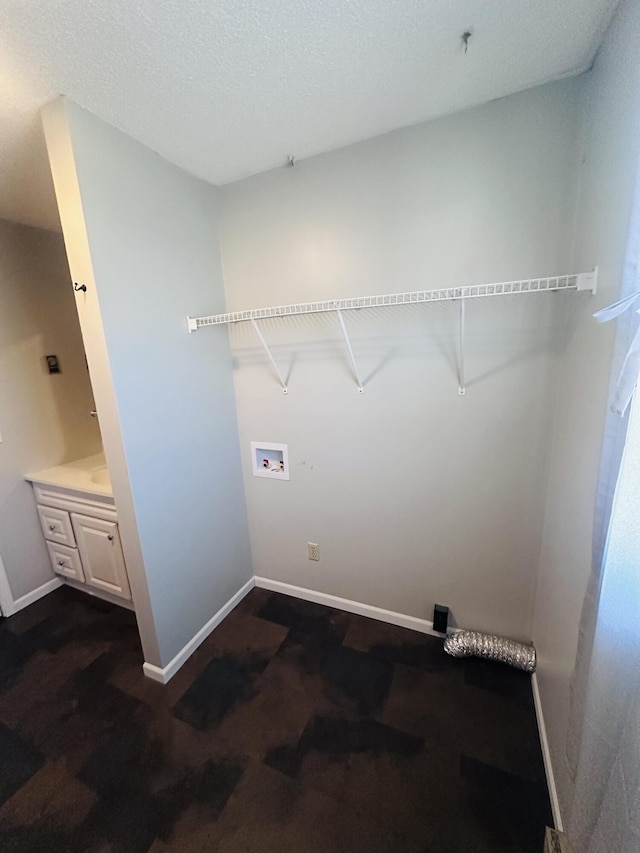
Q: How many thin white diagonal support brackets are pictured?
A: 3